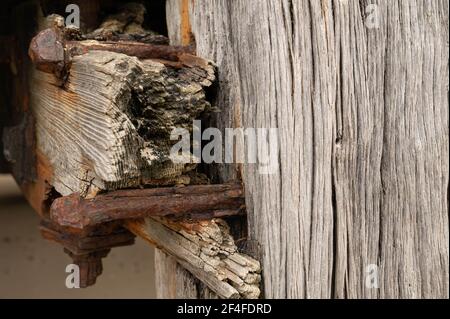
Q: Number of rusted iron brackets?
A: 2